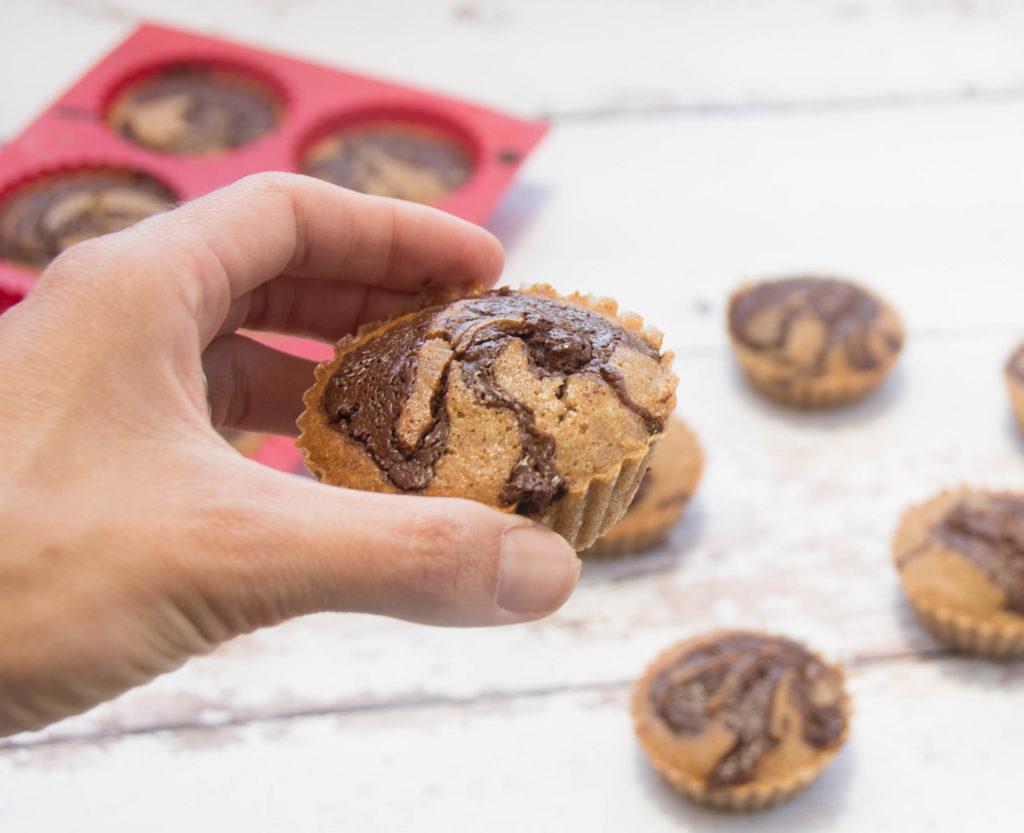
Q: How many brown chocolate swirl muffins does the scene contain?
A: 9